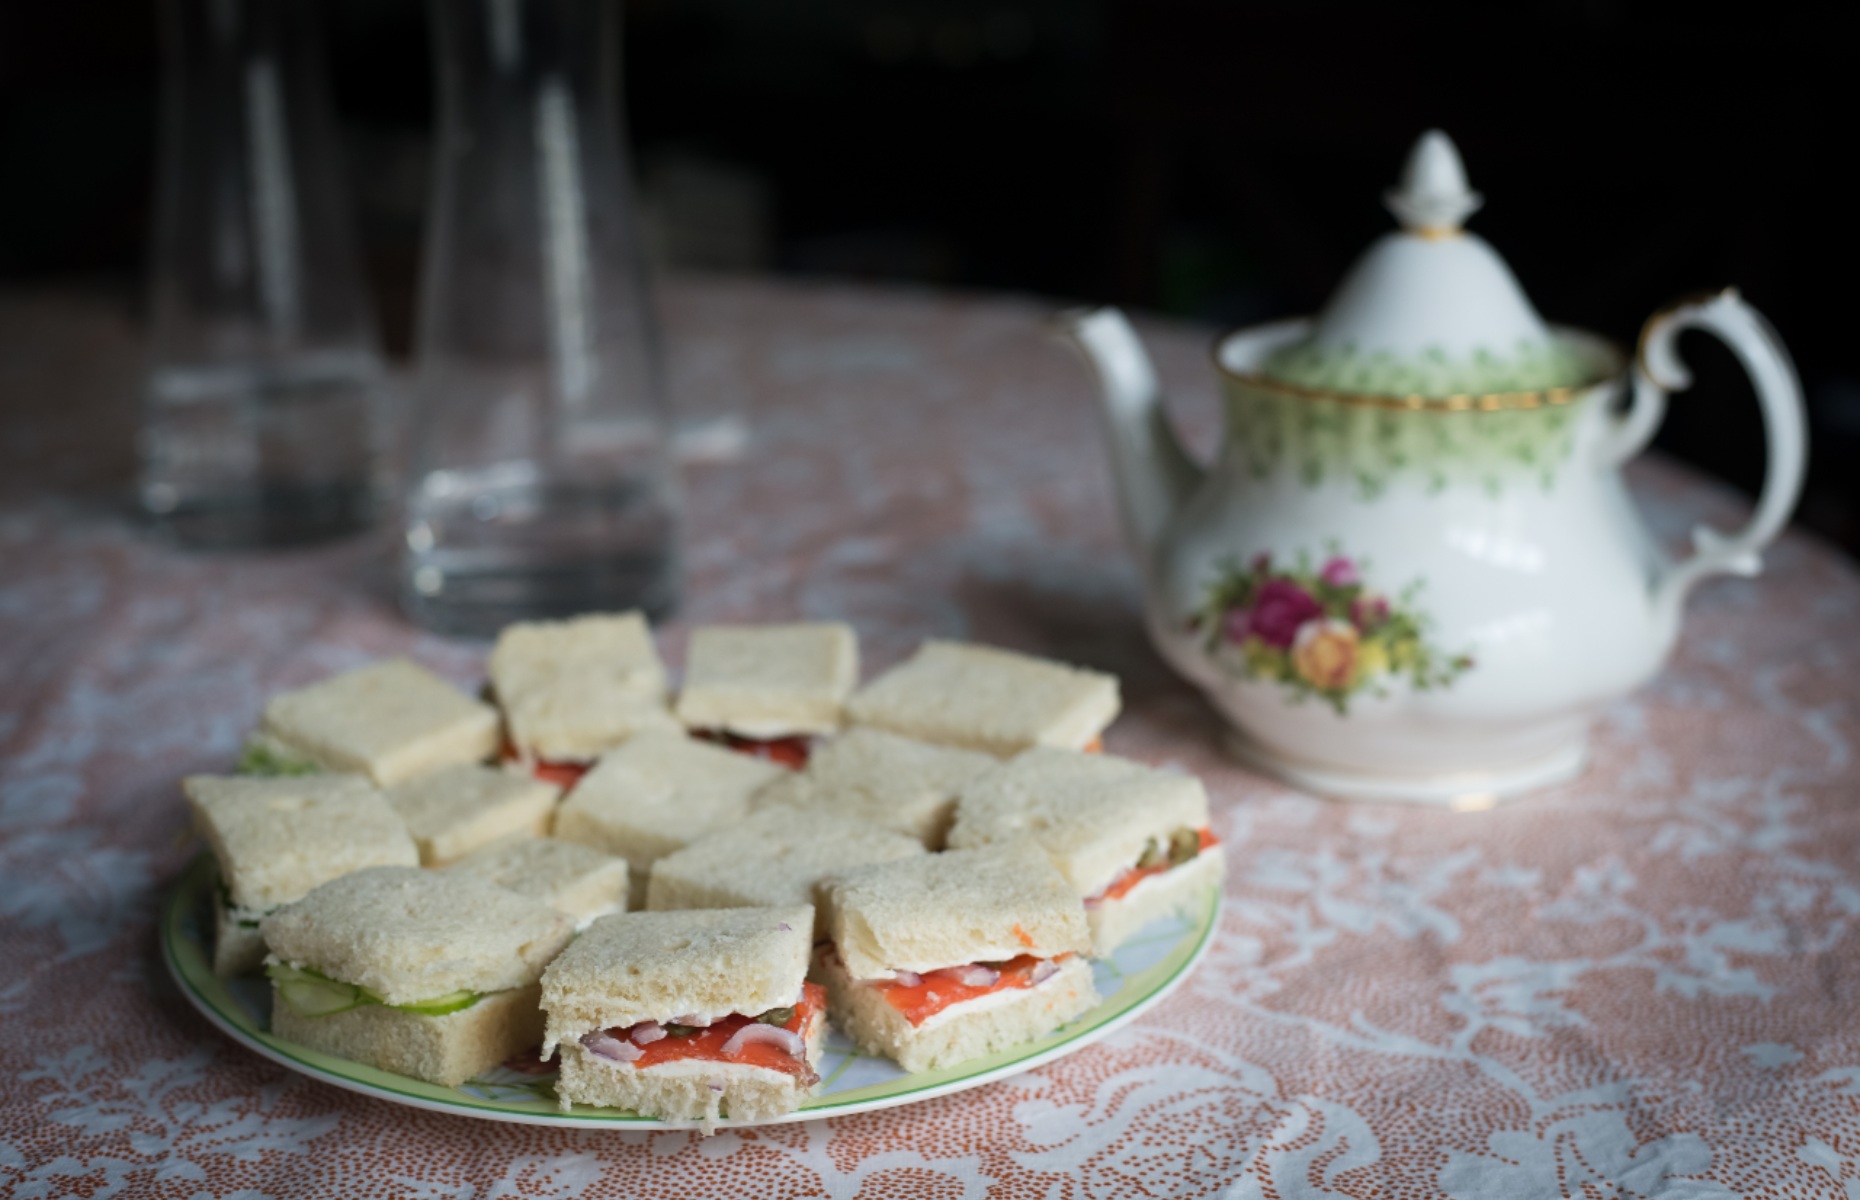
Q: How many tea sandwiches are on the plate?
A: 14